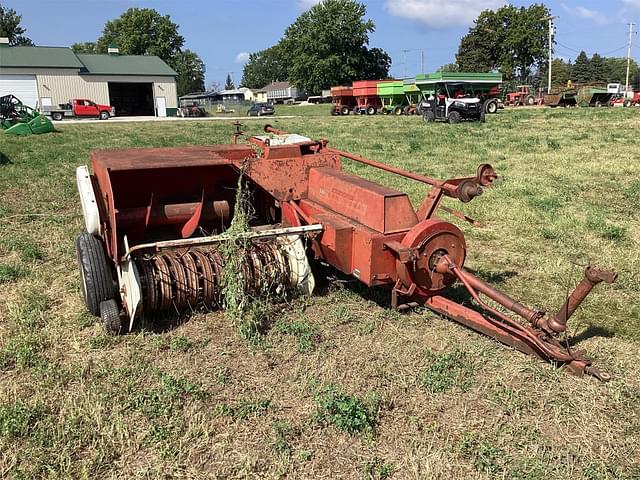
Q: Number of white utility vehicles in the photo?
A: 1